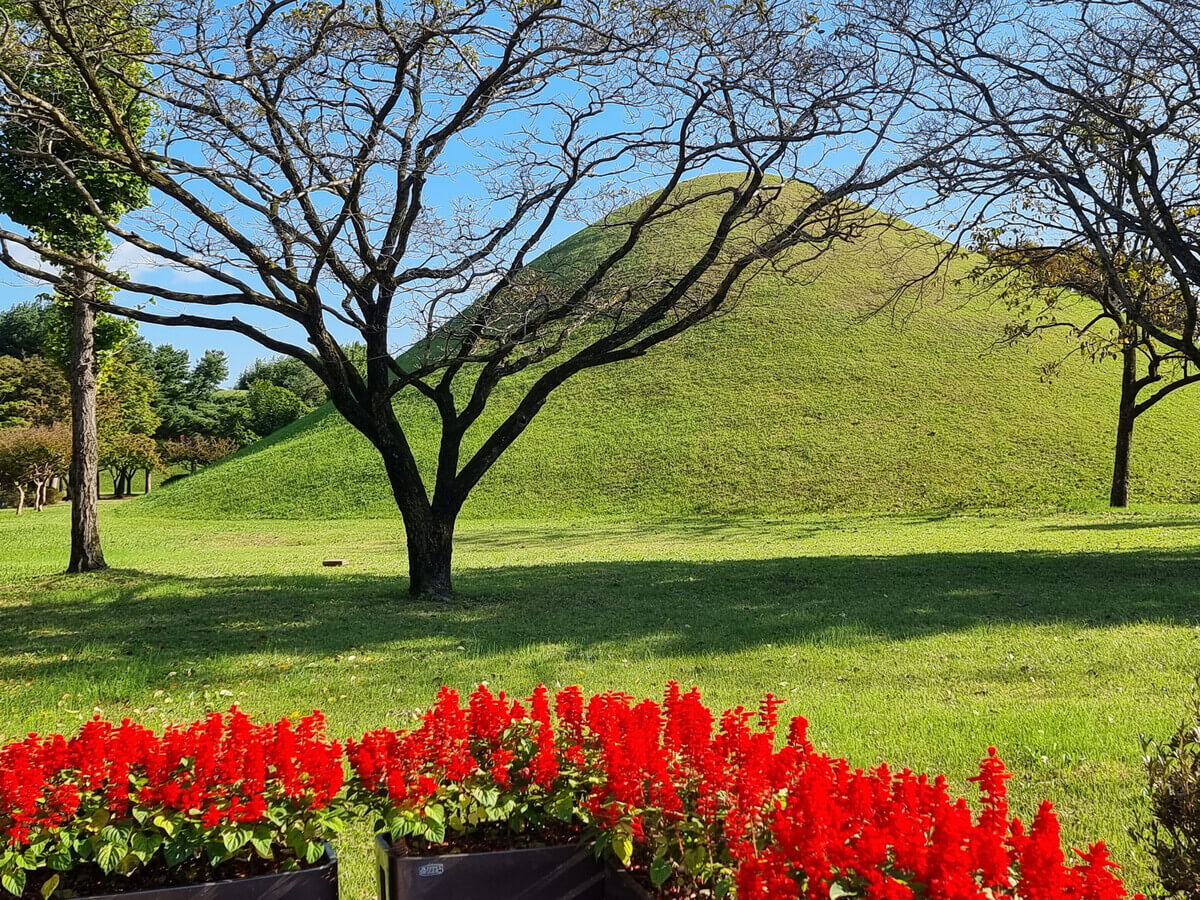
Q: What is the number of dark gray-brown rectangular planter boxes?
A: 2